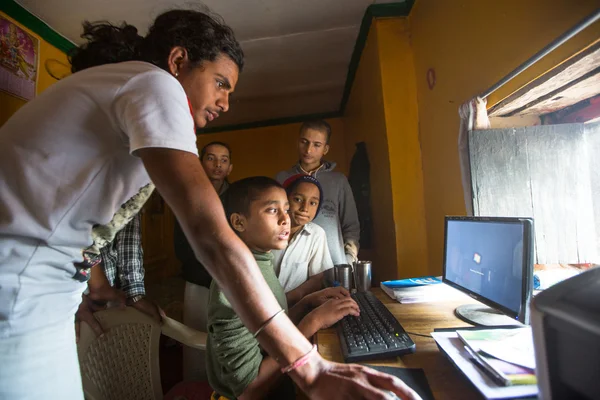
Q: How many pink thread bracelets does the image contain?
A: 1